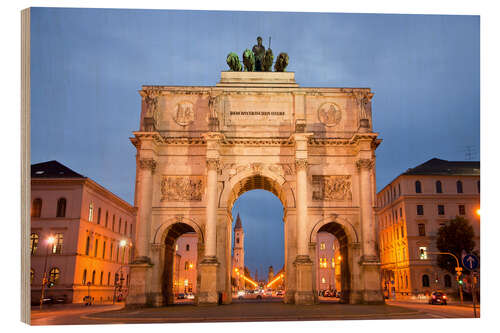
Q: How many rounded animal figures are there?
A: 4